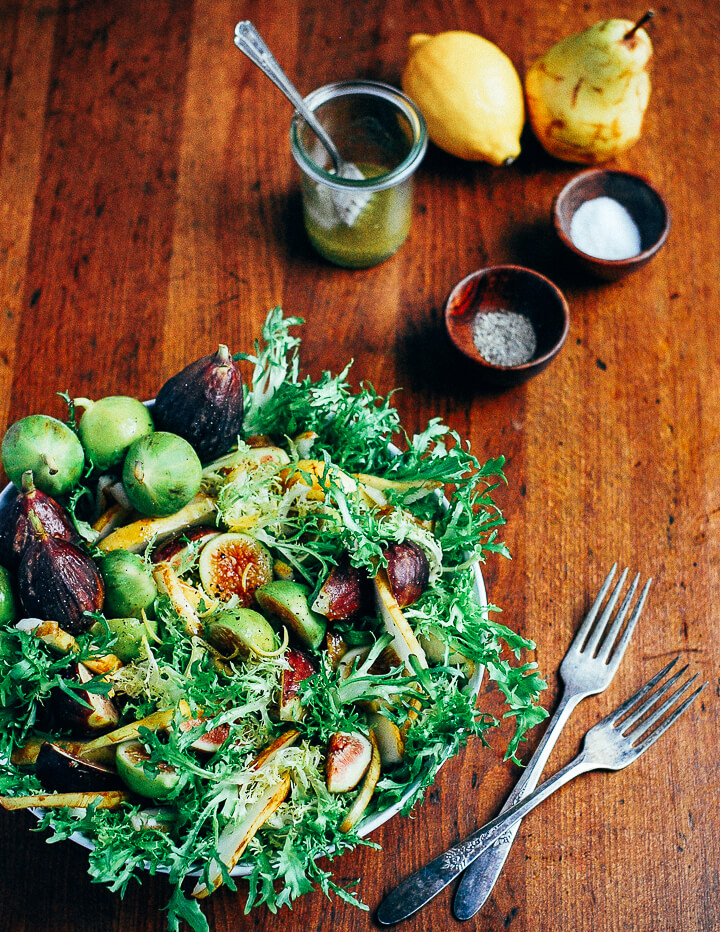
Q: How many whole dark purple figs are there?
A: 3